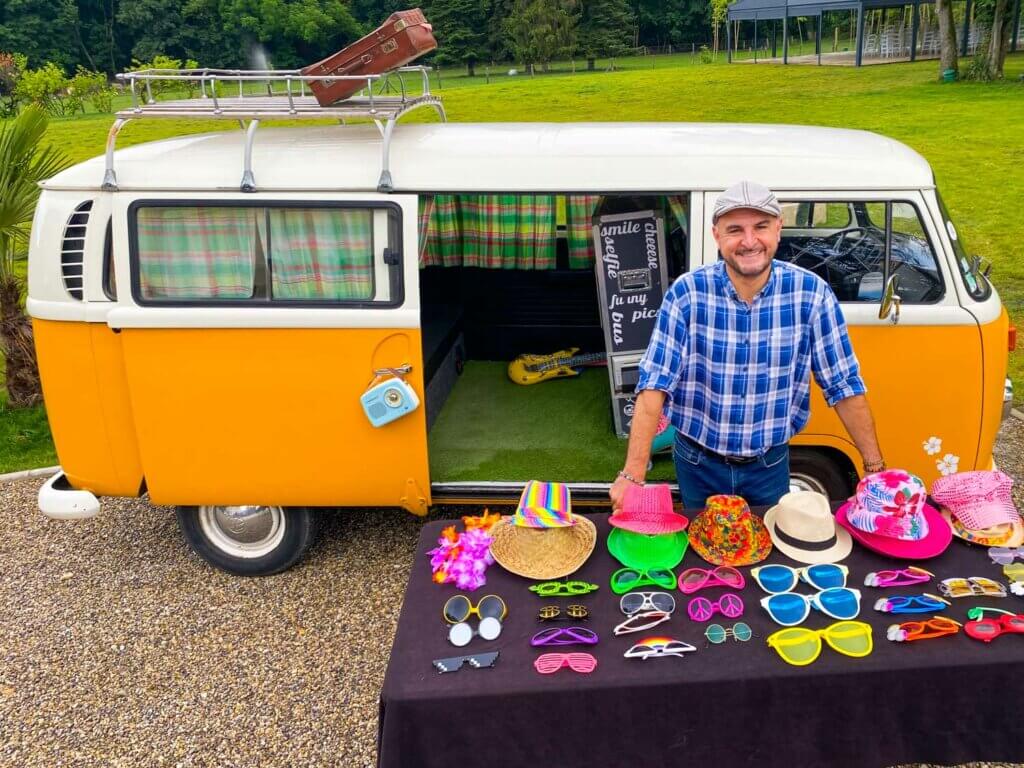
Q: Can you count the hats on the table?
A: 10